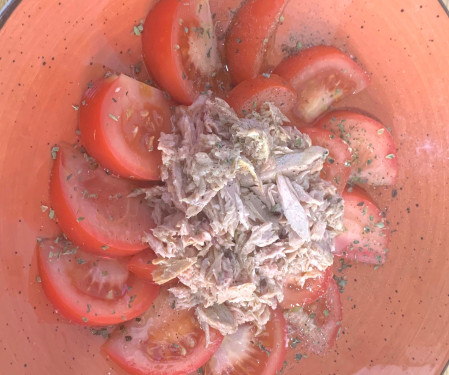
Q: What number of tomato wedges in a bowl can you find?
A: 15